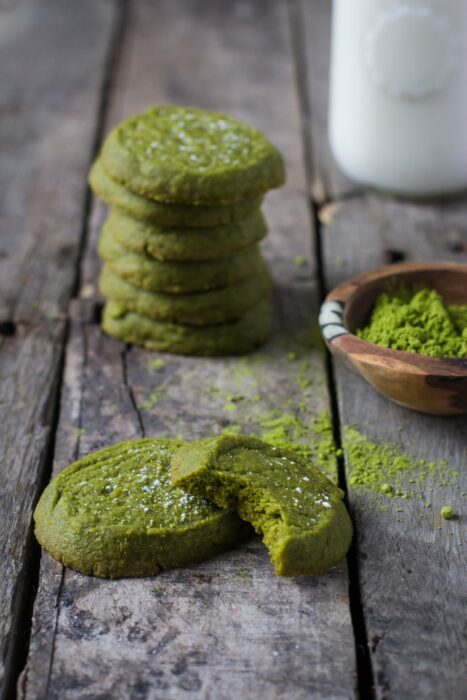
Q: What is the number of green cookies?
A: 8